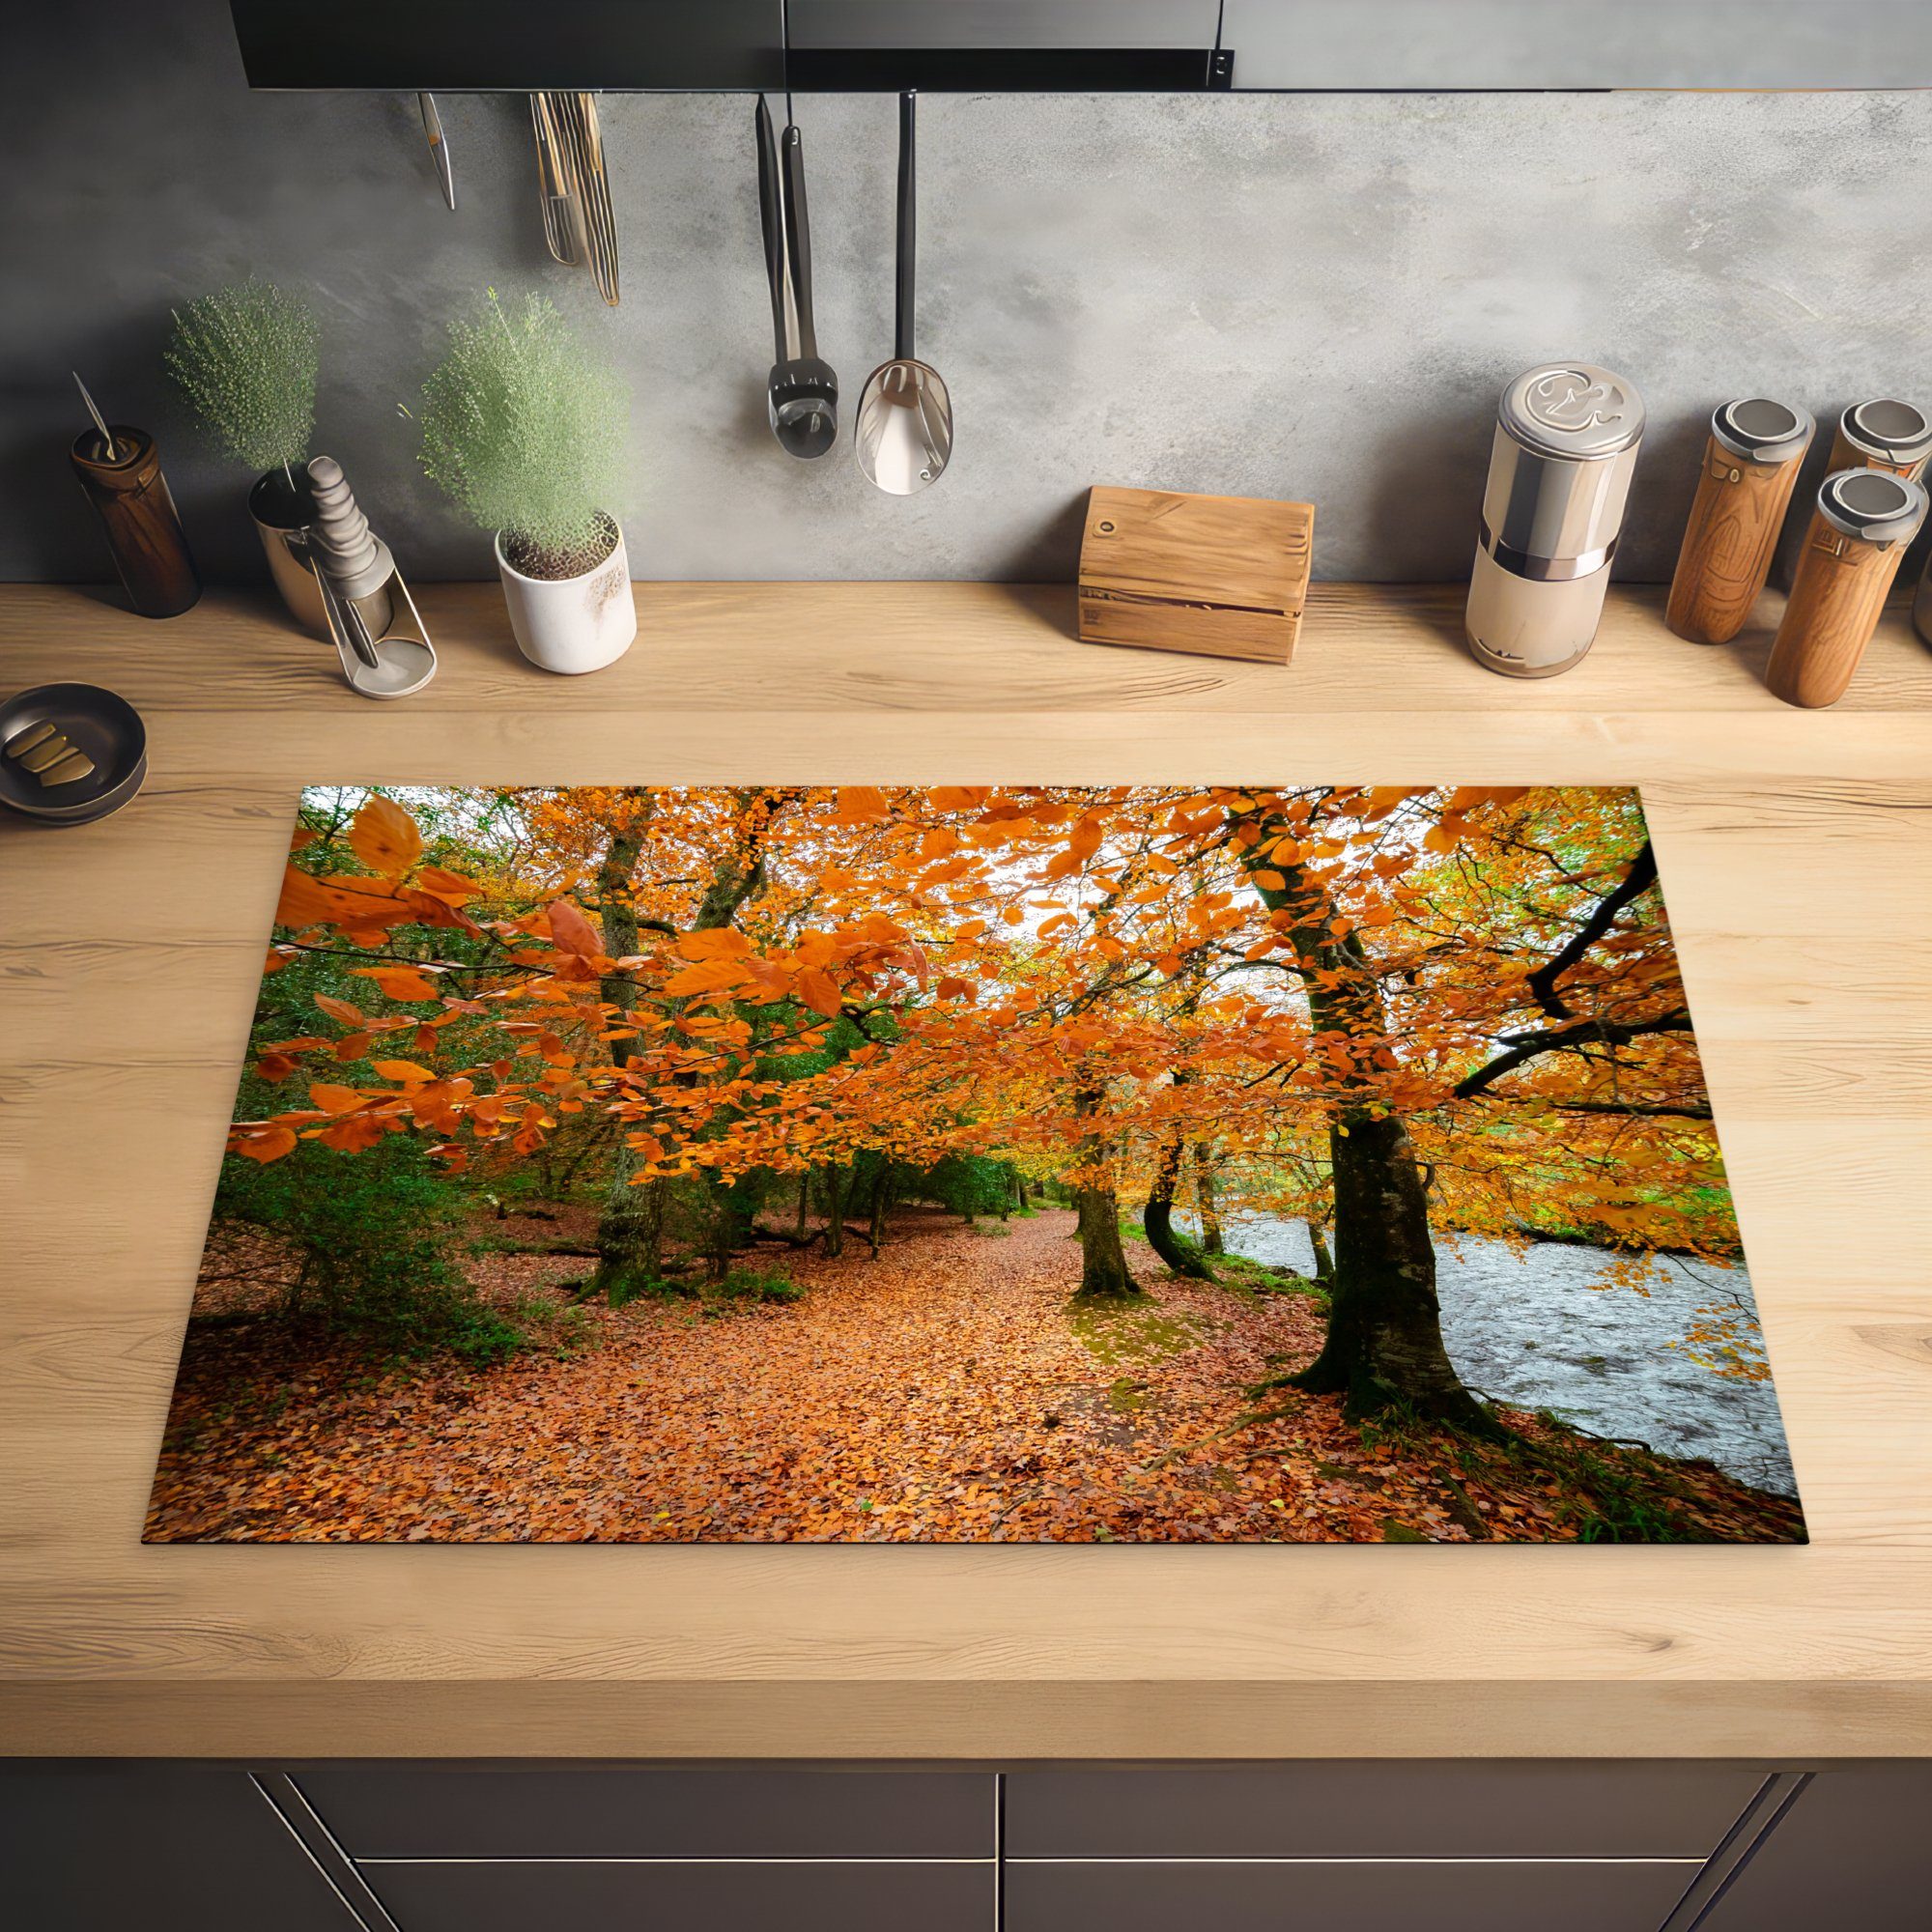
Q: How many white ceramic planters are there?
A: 1